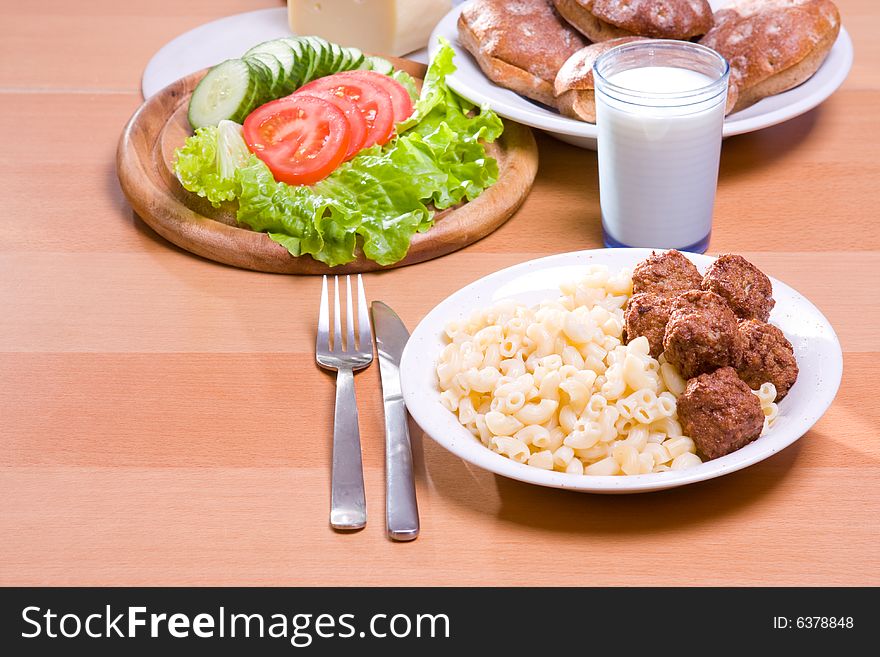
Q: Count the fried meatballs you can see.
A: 6